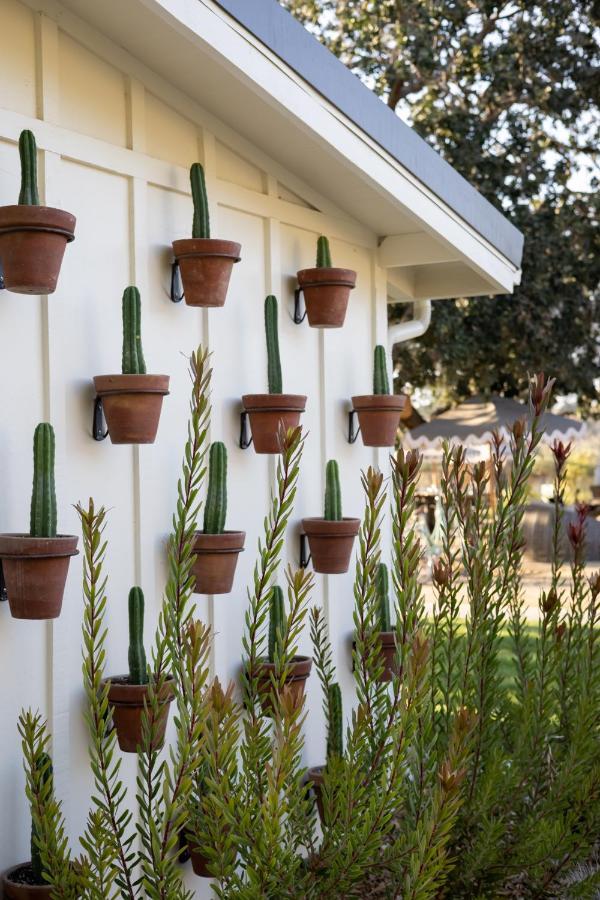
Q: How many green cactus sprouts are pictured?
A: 14